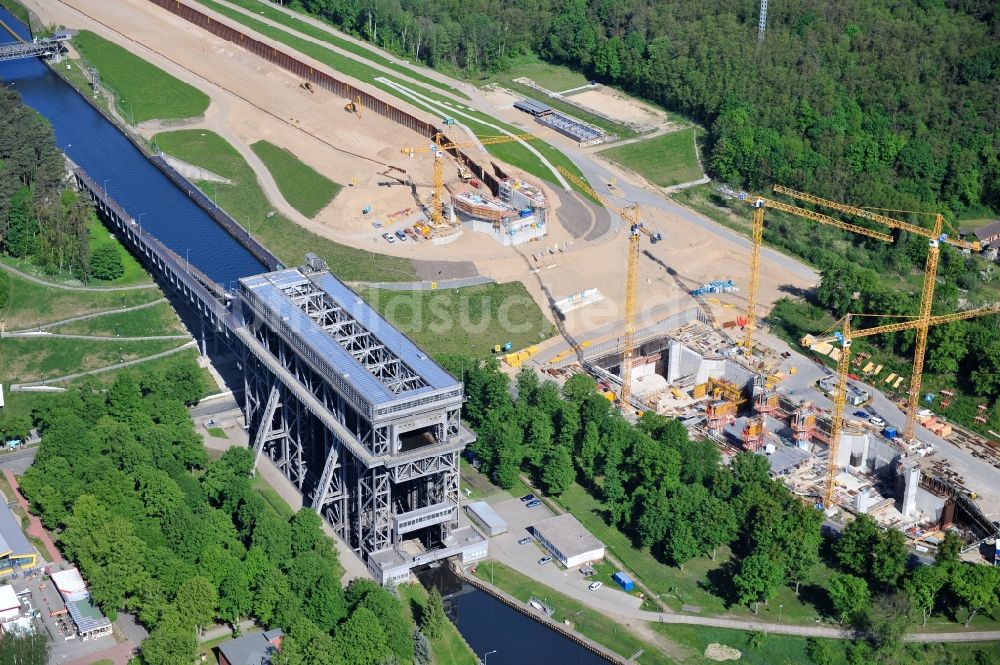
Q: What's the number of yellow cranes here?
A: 5